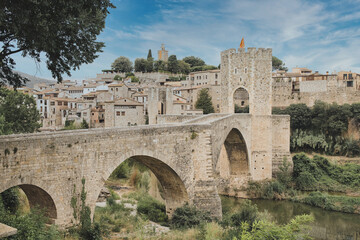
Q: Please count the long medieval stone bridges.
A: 1